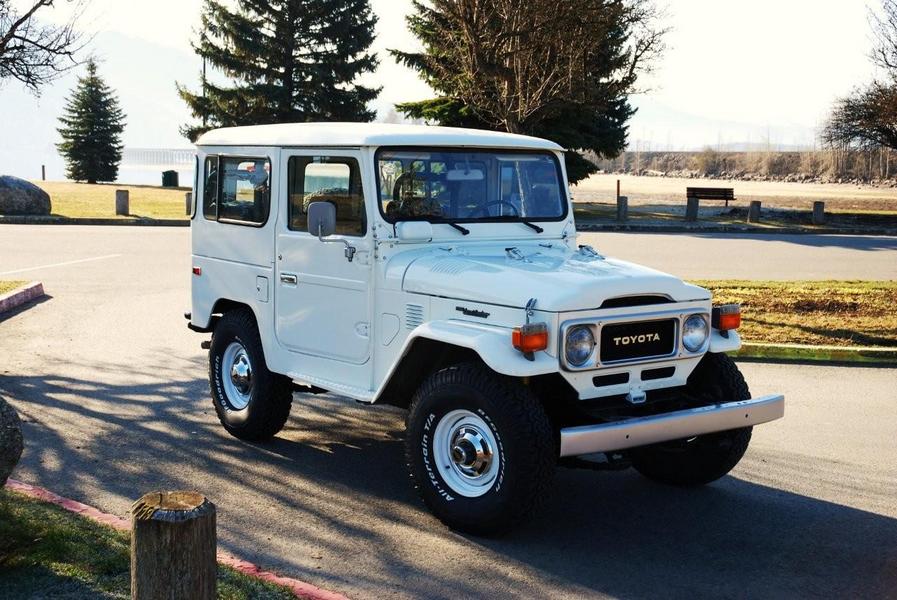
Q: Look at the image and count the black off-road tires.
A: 3